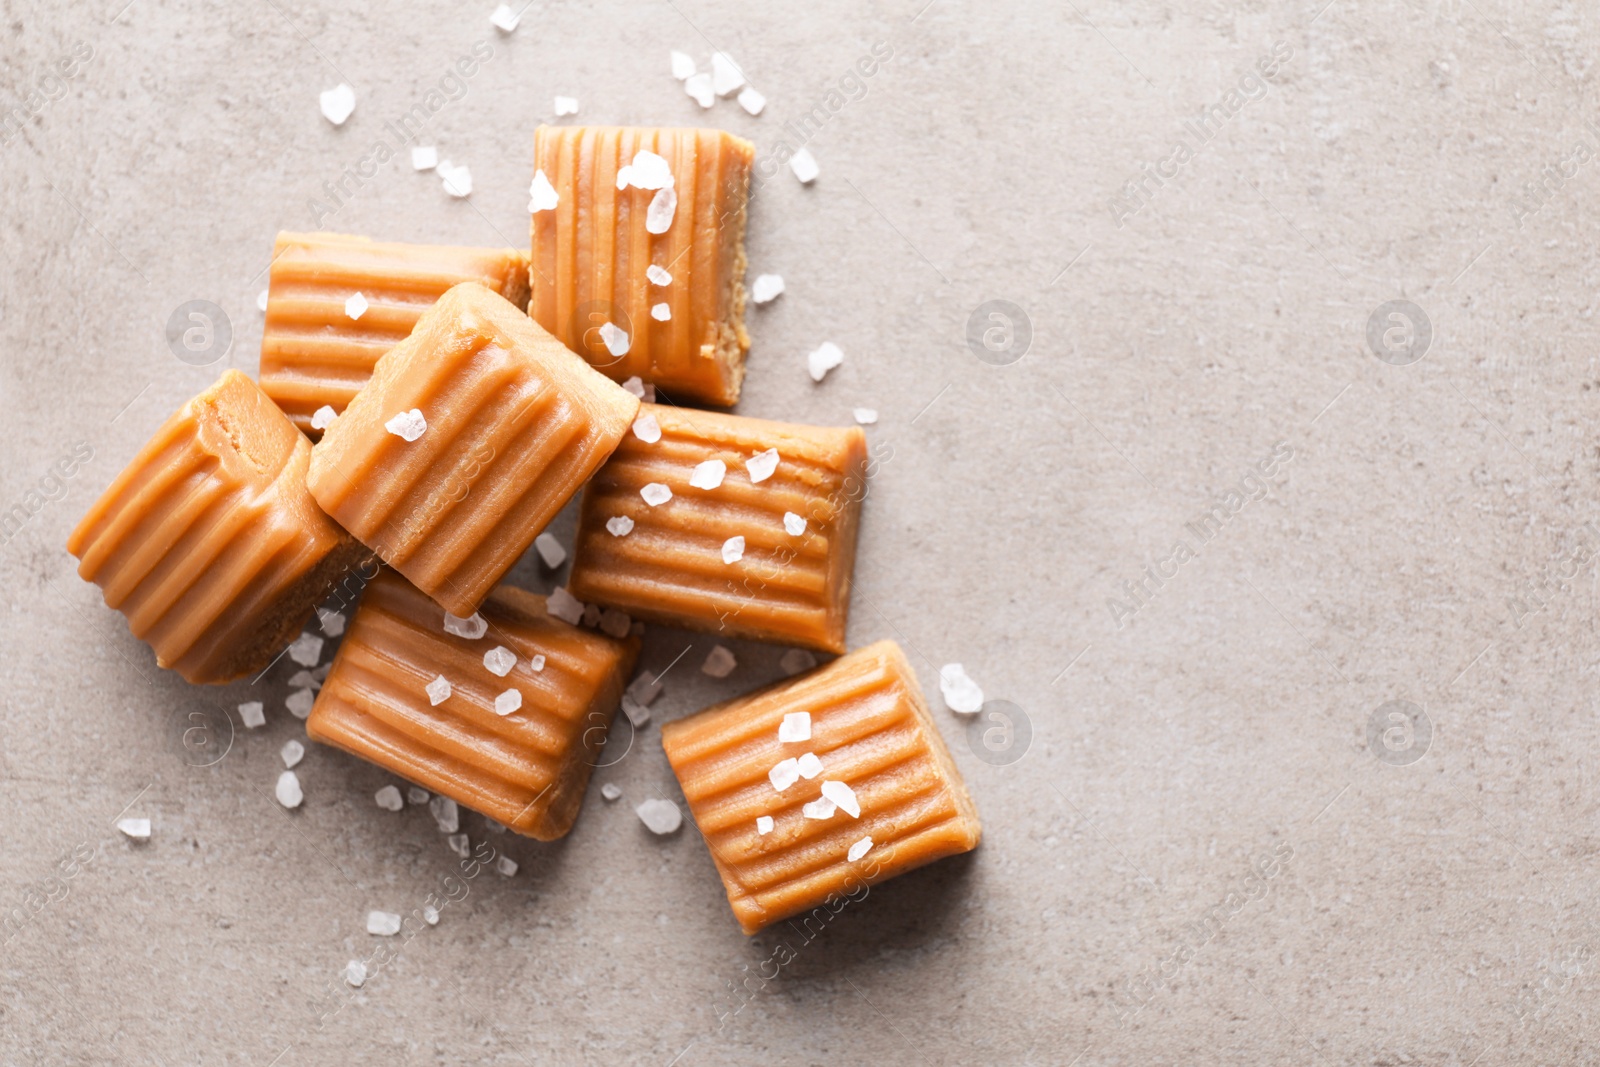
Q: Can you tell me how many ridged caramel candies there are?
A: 7